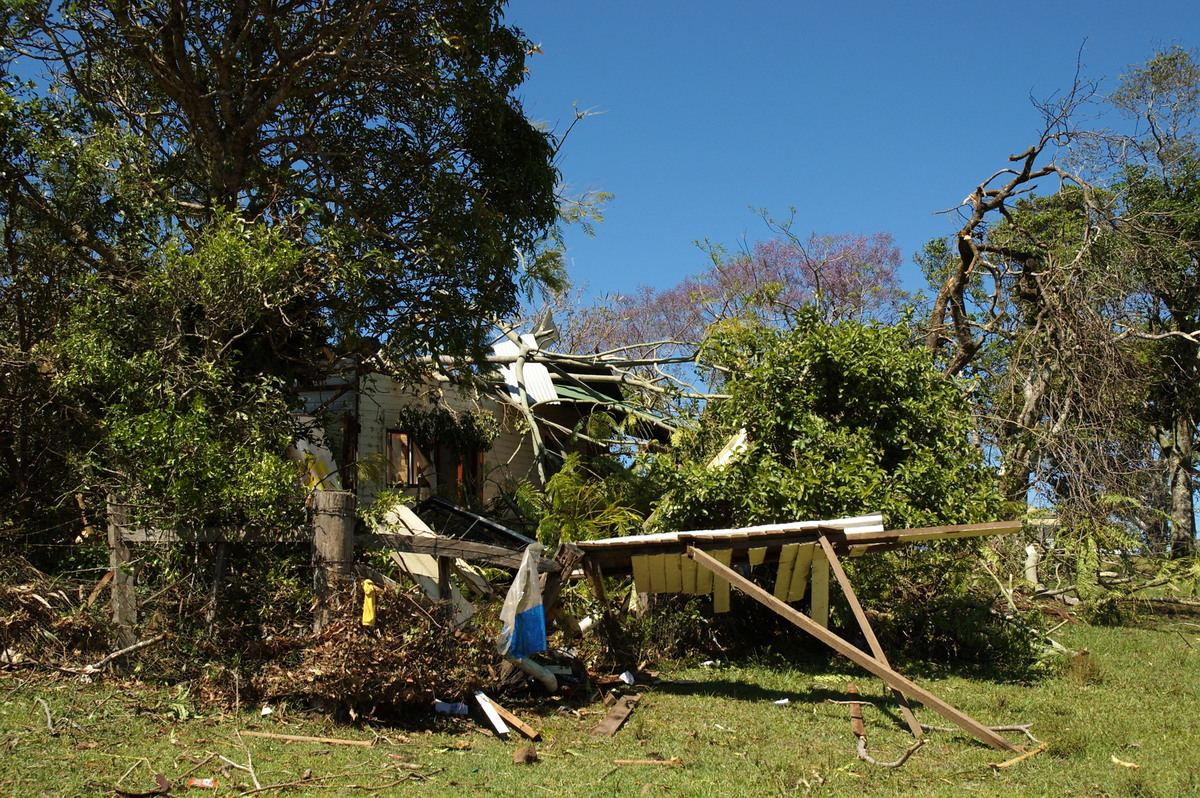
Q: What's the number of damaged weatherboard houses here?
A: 1